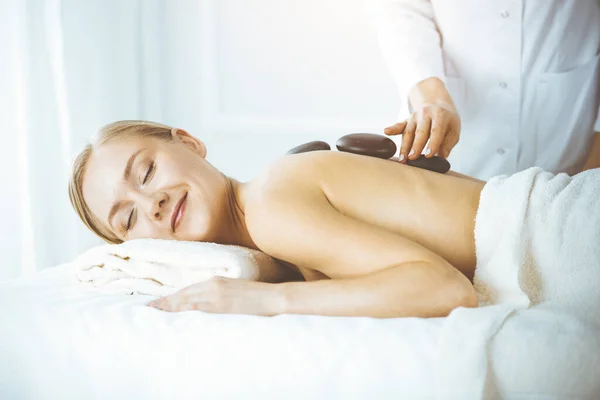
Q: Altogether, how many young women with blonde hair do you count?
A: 1